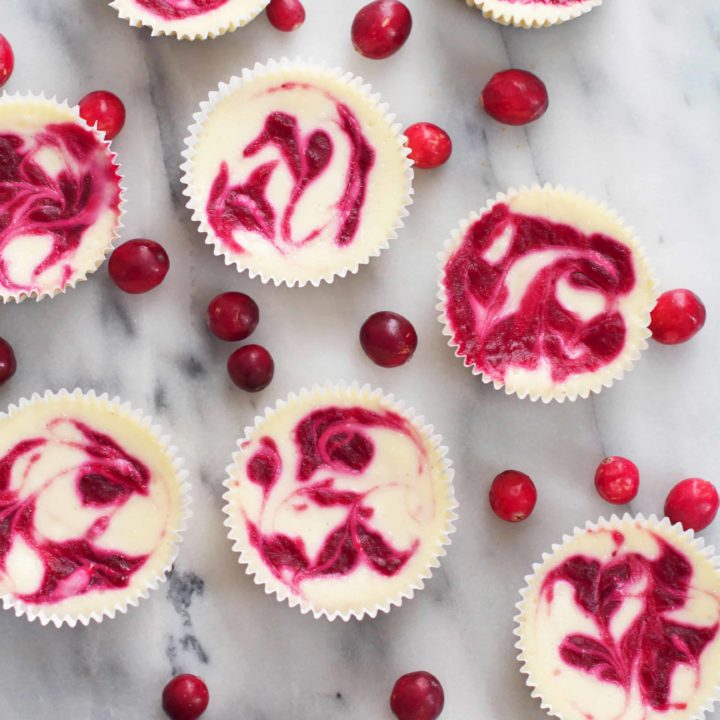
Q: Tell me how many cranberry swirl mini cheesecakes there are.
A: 8